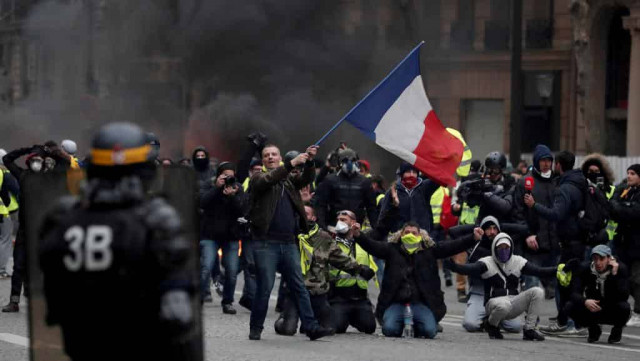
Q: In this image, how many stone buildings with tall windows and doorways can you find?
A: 1